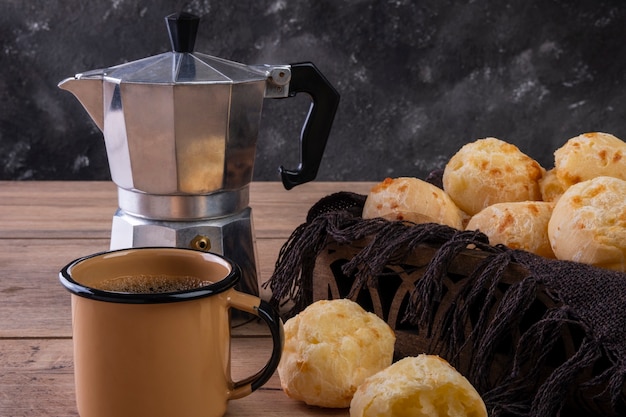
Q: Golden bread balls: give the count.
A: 8